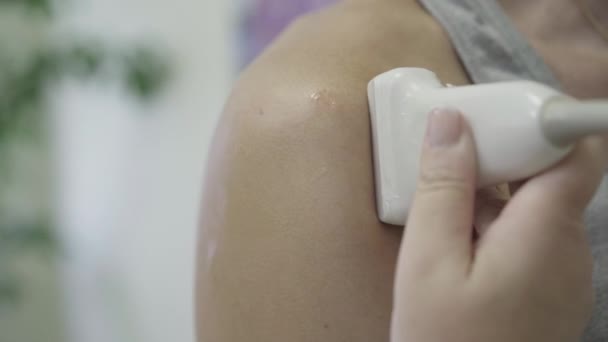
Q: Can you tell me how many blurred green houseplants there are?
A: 1